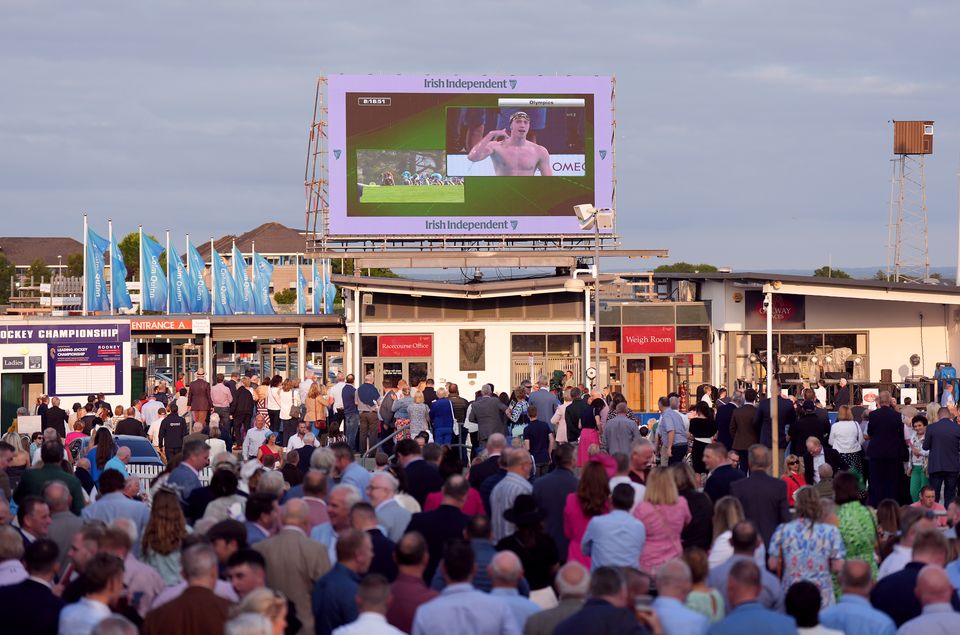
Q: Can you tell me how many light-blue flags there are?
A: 11